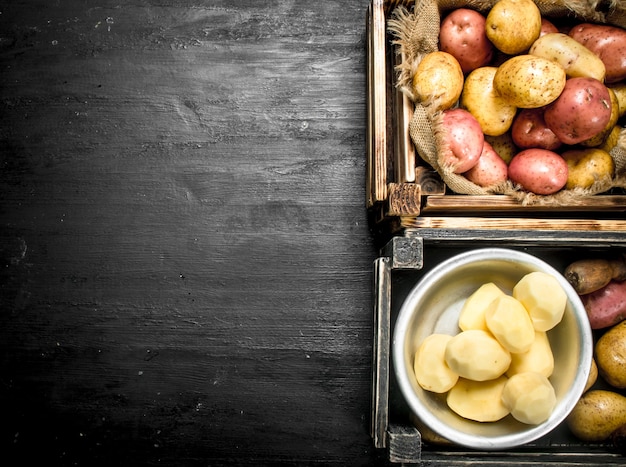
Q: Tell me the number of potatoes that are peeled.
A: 8